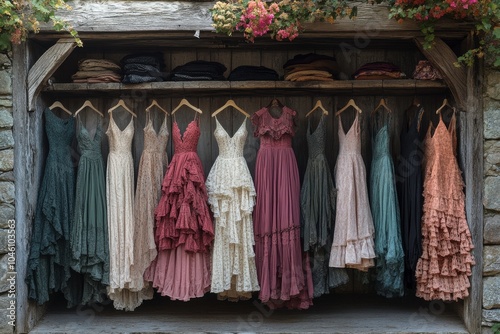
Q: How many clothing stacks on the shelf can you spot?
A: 7